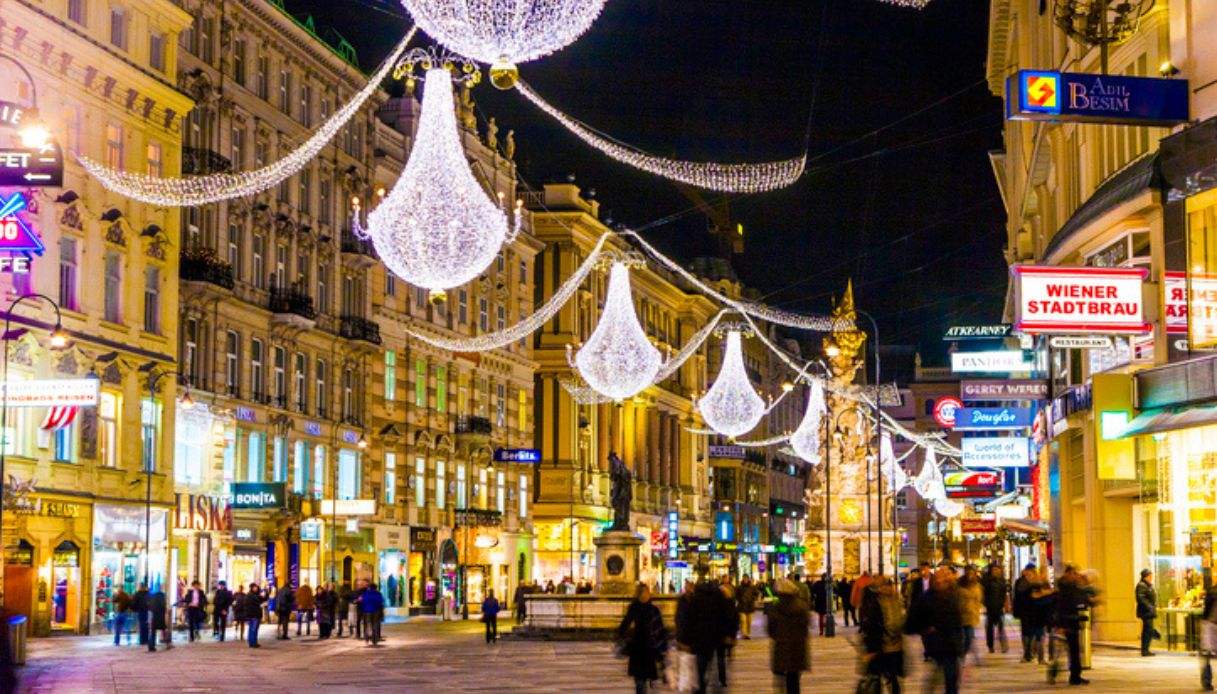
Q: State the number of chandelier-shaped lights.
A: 8